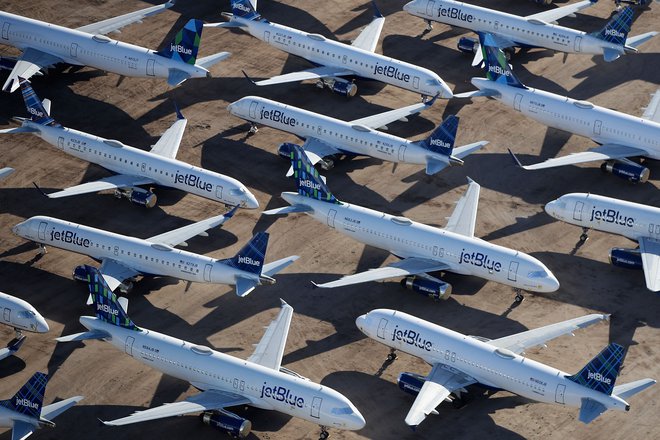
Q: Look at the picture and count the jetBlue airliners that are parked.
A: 13